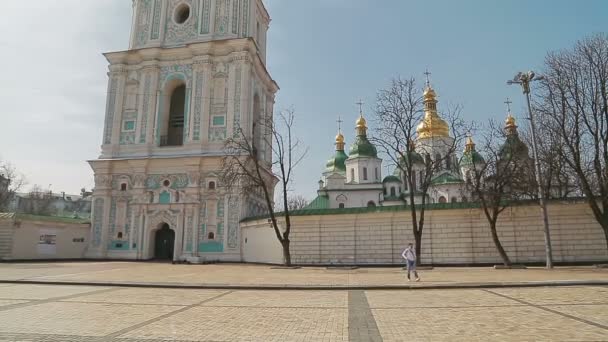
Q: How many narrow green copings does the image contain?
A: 2